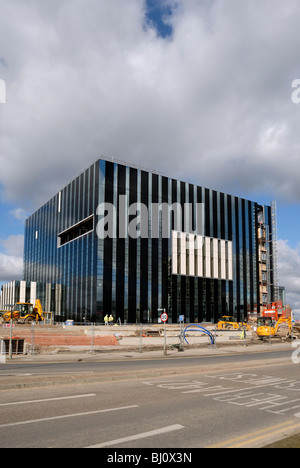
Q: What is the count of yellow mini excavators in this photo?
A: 1